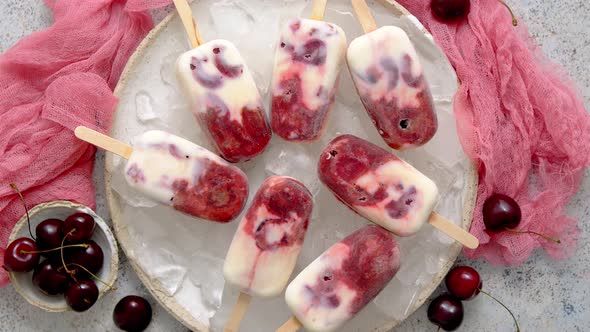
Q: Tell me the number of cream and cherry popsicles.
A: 7